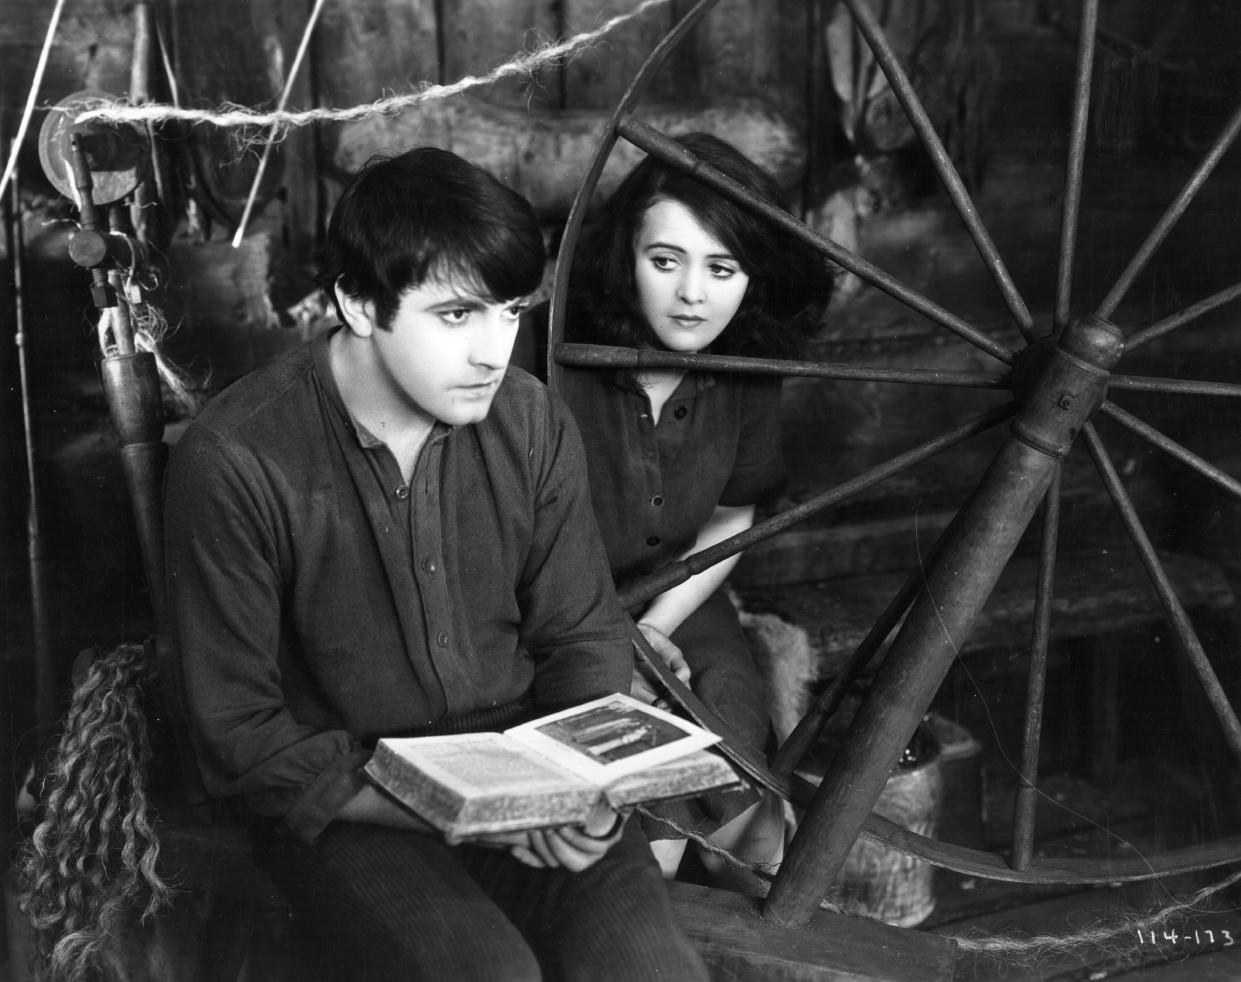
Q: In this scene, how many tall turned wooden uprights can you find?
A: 2